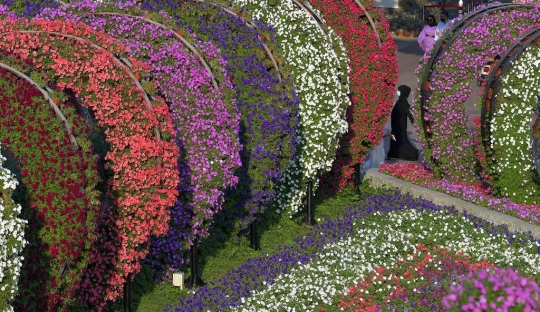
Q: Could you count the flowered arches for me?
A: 9